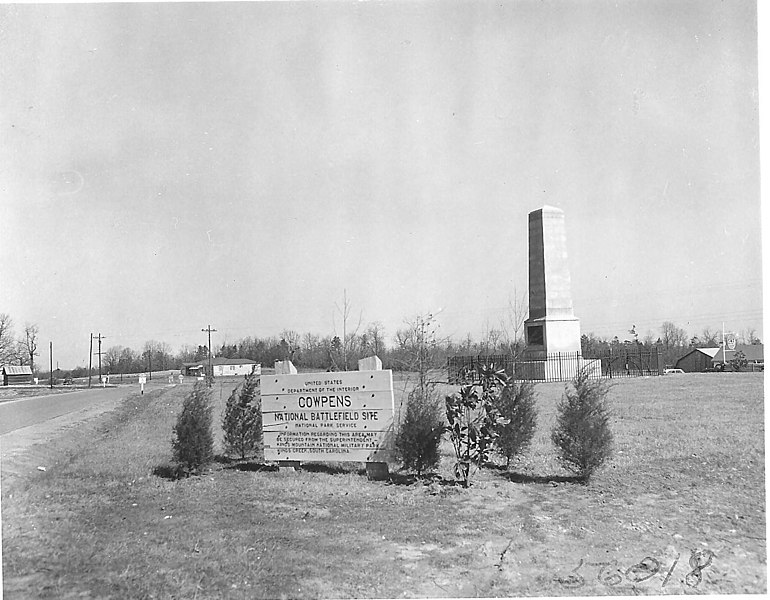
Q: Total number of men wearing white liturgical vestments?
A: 0